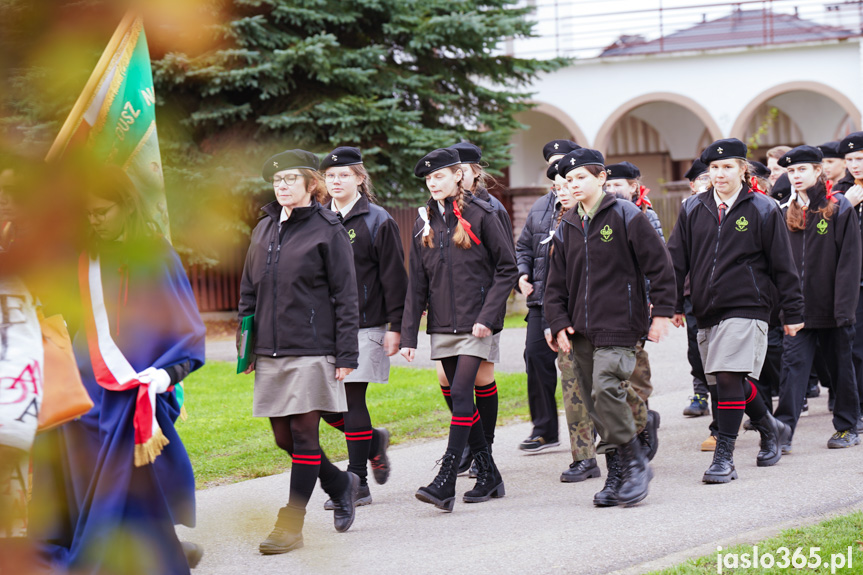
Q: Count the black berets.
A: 15